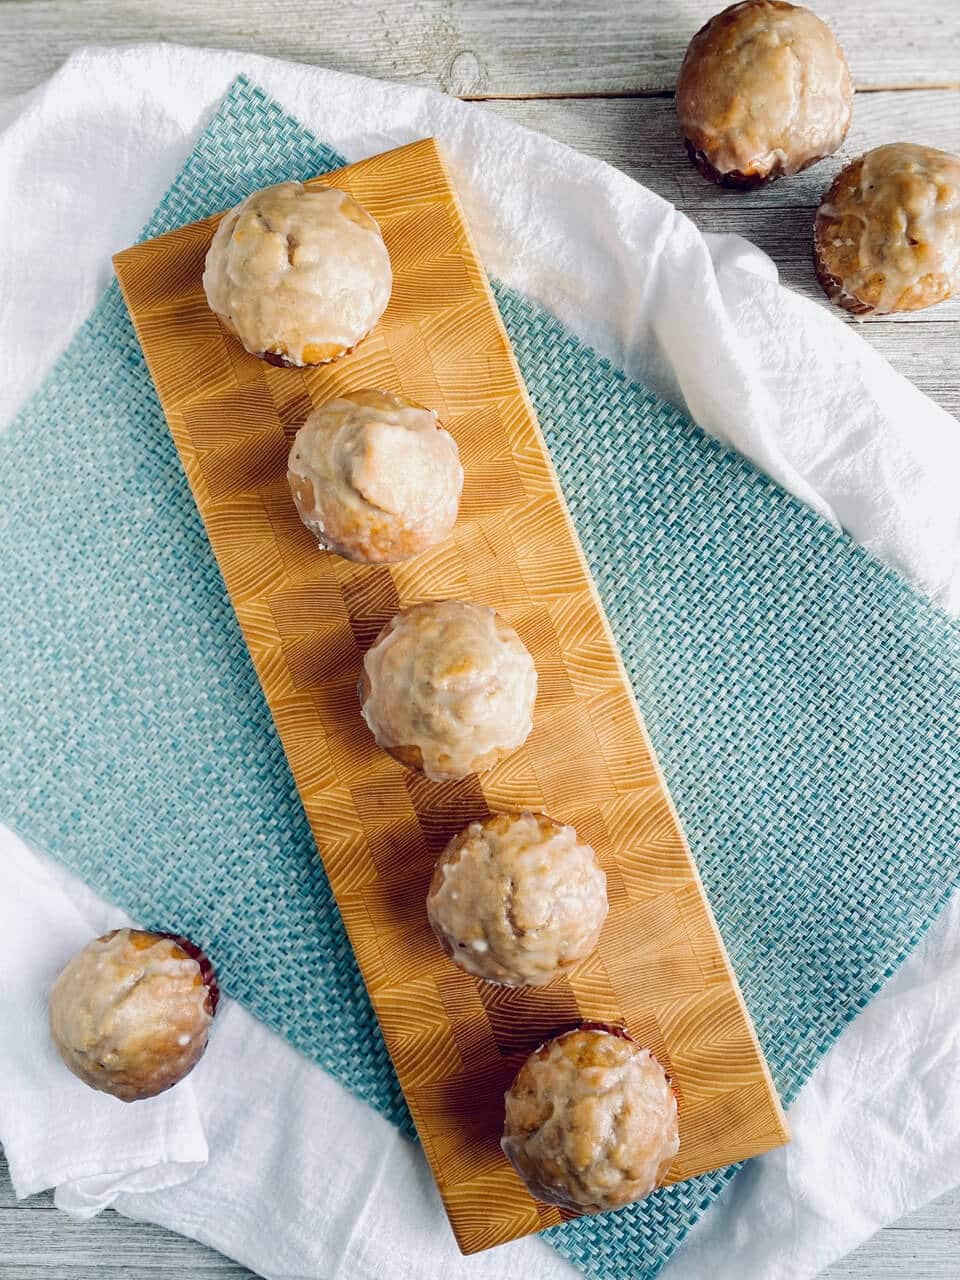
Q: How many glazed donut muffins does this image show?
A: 8